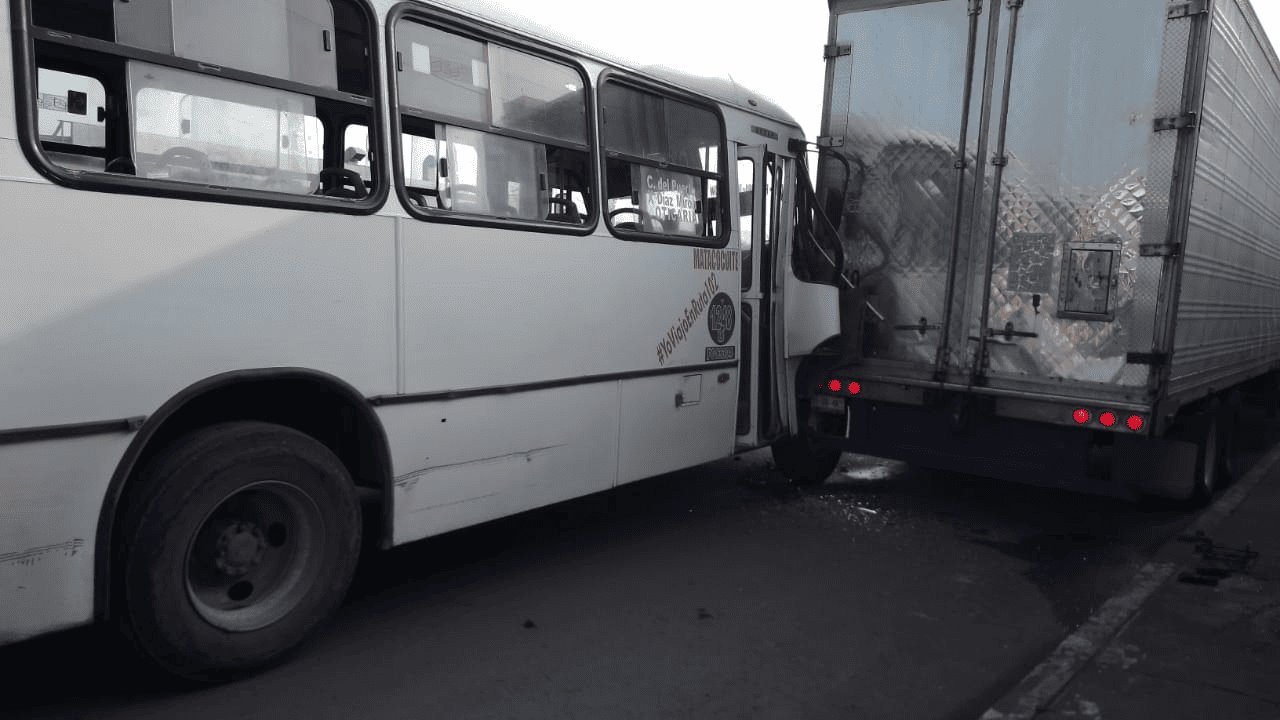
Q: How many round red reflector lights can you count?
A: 5